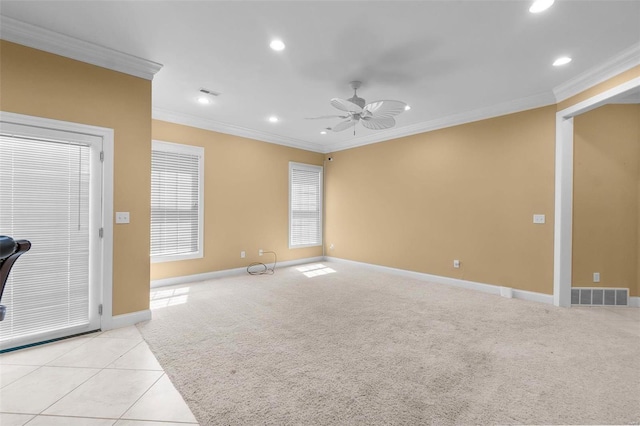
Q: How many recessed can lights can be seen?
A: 7